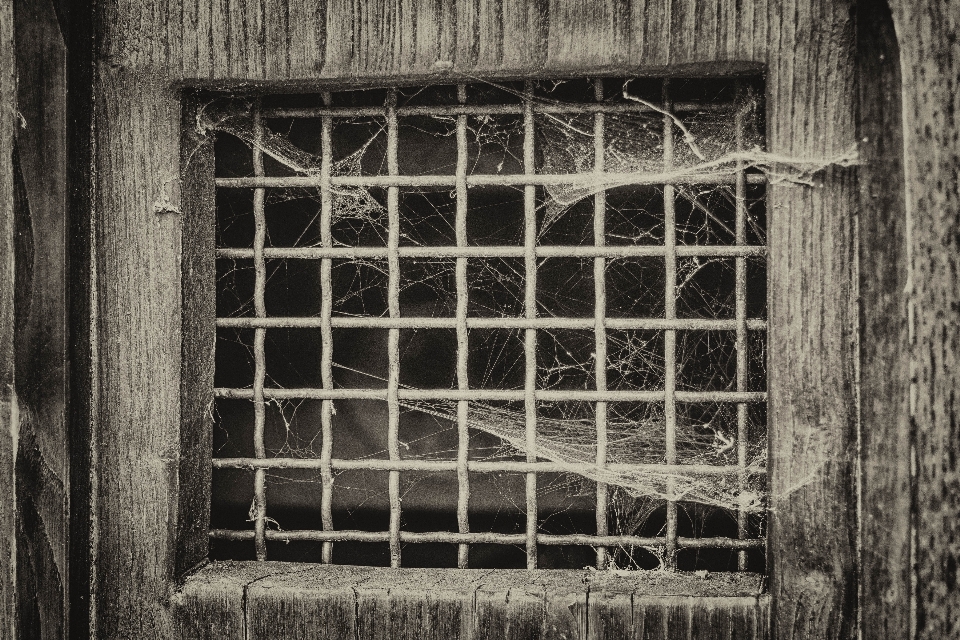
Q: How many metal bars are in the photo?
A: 15